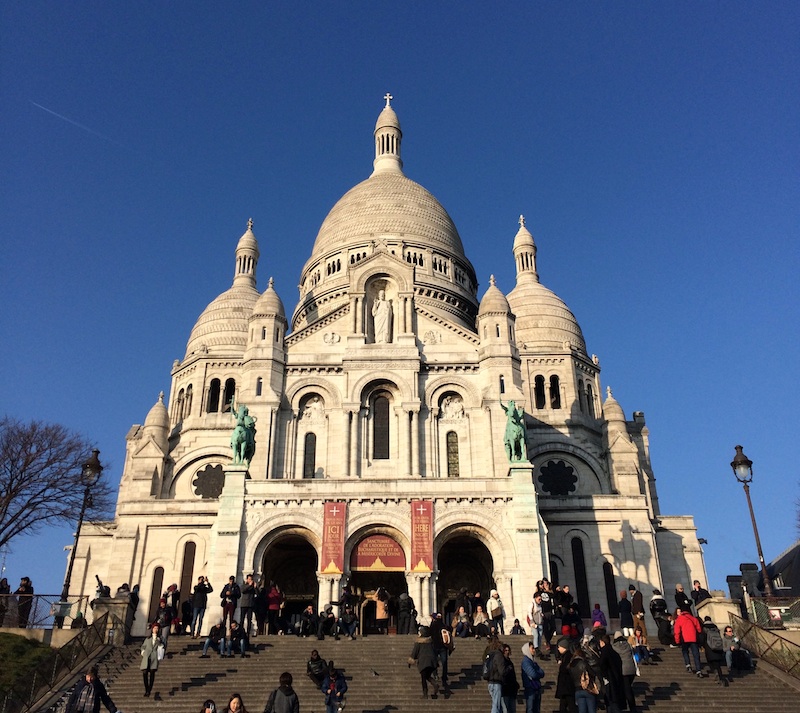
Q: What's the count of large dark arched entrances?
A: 3